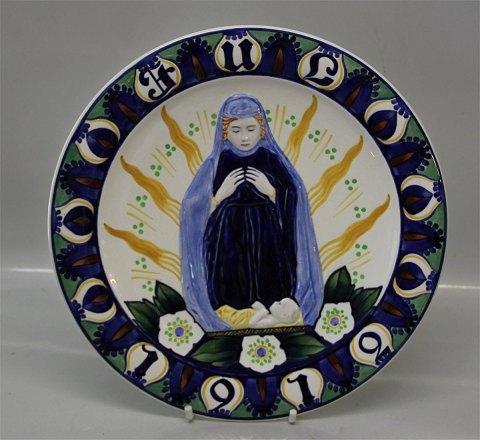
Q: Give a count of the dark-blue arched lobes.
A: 13